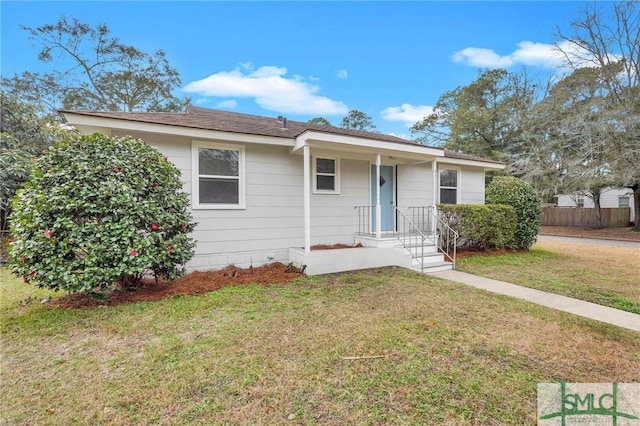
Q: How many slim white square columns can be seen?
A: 3